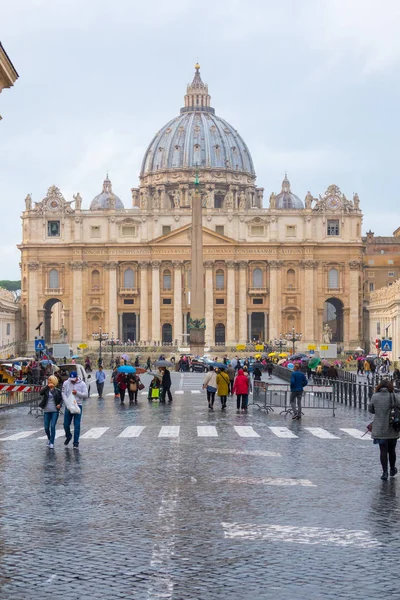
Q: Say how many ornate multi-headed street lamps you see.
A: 4